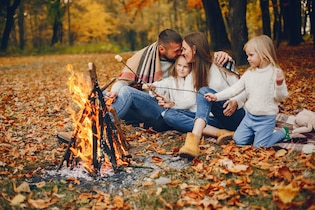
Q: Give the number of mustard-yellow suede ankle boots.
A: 2